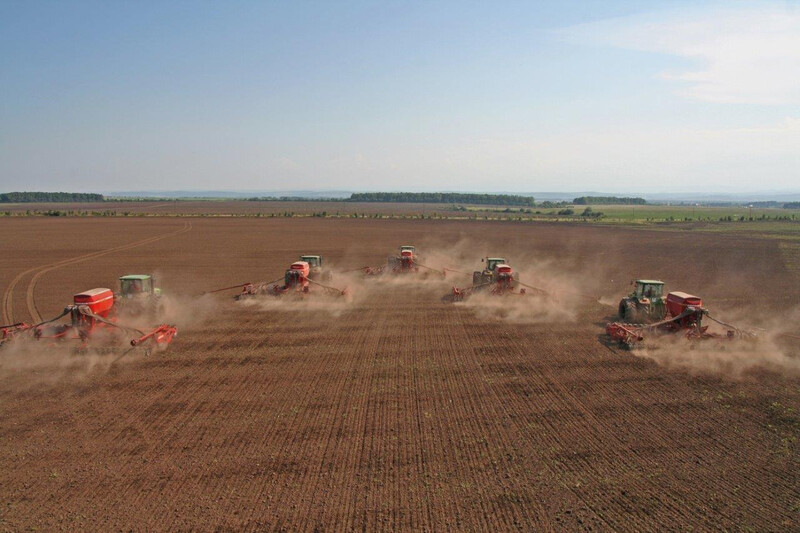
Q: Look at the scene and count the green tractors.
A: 5